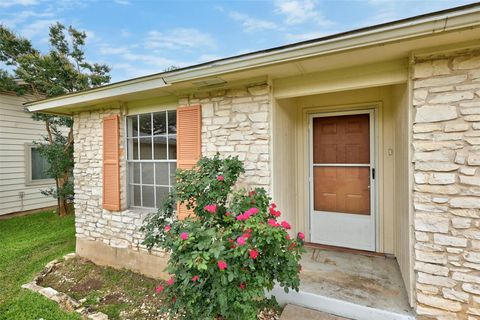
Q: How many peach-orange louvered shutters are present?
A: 2